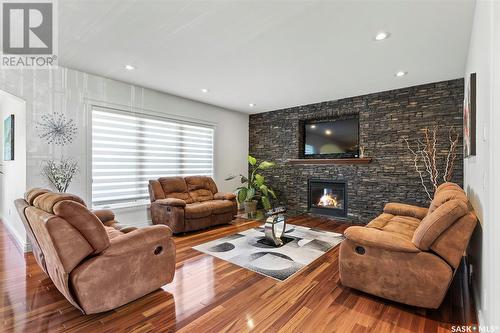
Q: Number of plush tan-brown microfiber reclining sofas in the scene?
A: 3